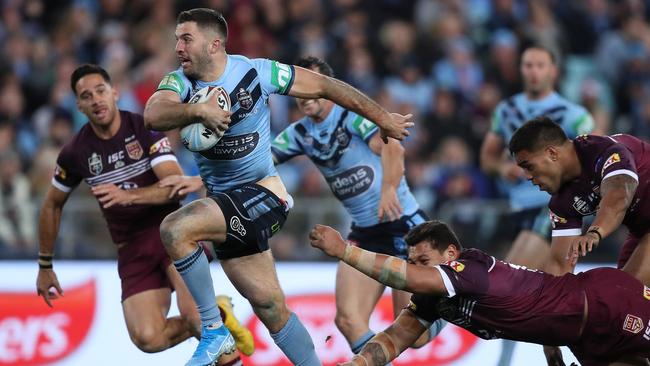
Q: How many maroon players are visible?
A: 3